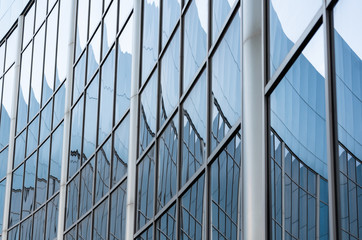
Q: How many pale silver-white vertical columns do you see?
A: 4